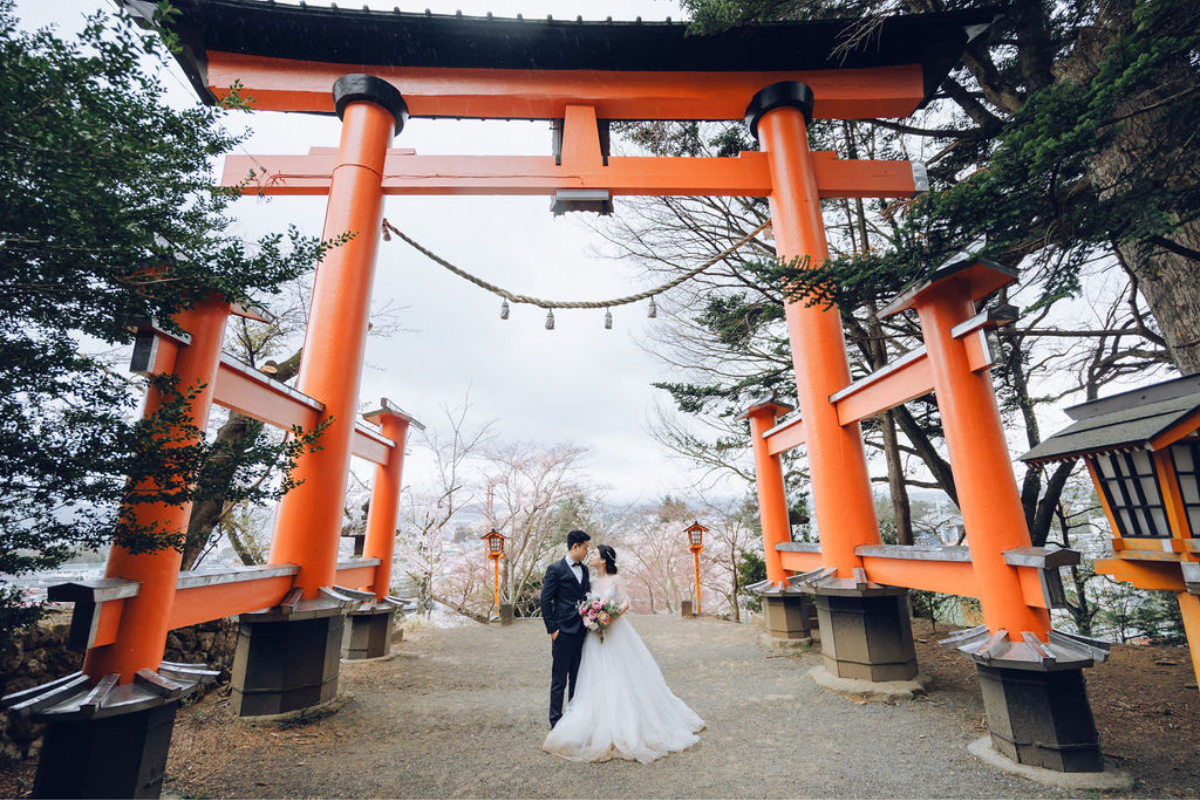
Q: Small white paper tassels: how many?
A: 4